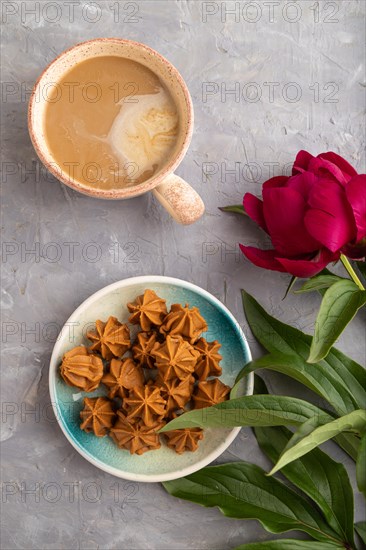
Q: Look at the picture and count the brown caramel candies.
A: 14